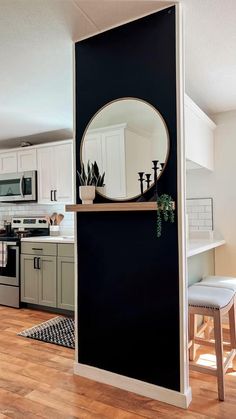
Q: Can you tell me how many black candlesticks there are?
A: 2